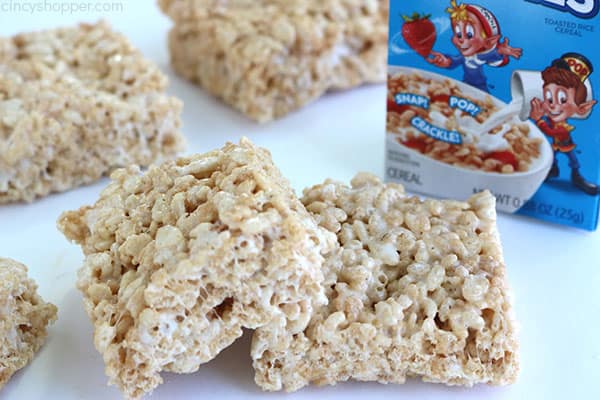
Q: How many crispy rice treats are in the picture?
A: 5